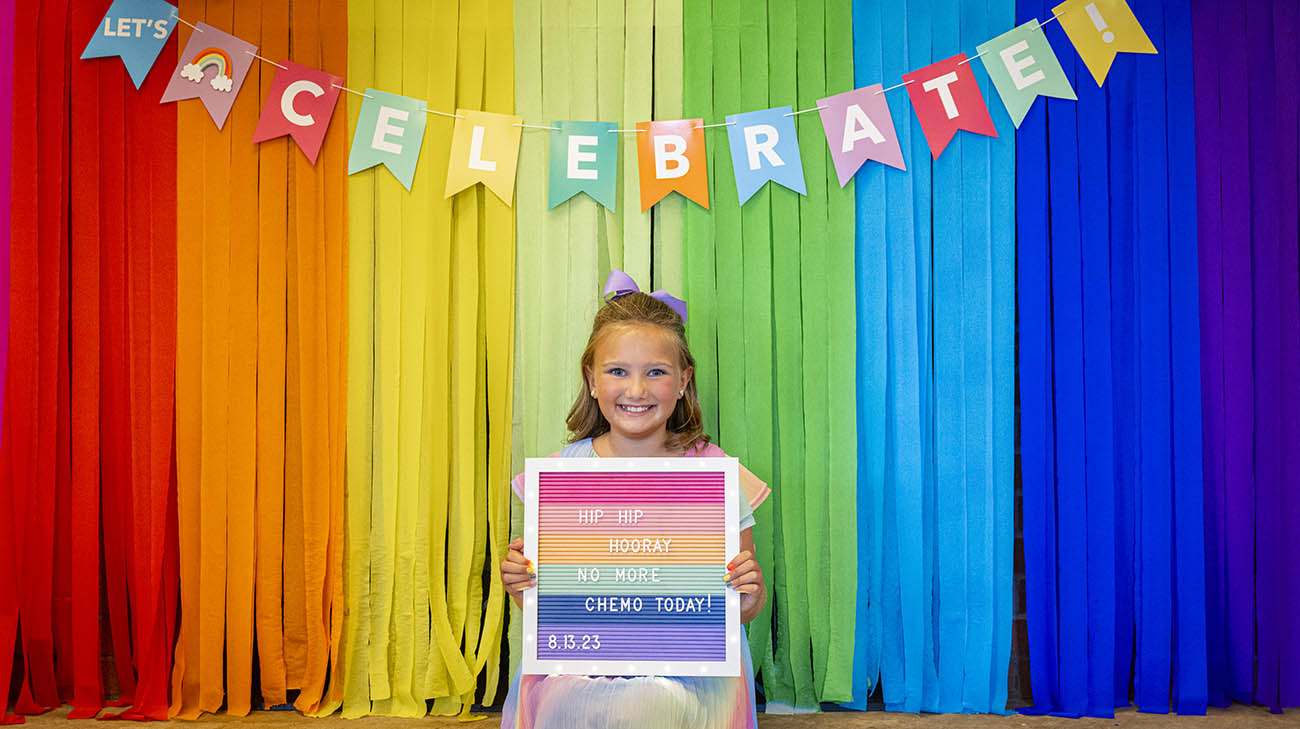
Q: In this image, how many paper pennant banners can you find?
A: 12